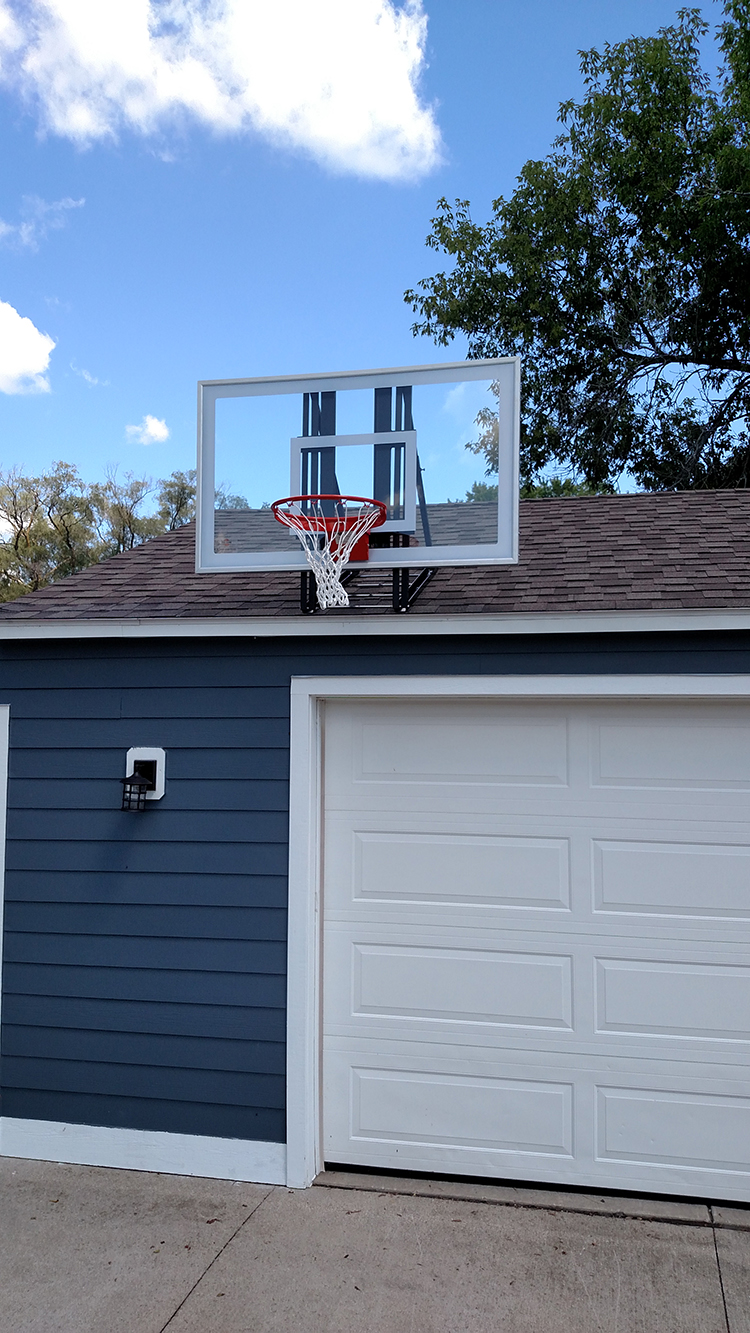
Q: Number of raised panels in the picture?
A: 8